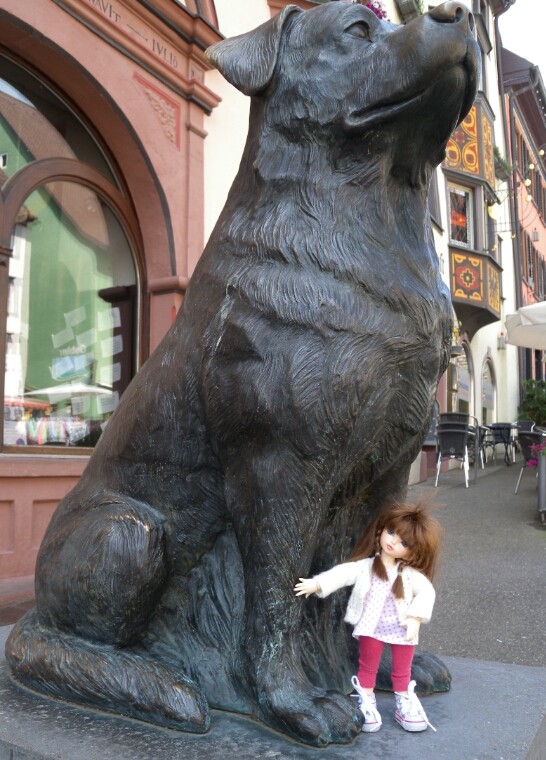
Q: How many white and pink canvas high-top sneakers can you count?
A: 2